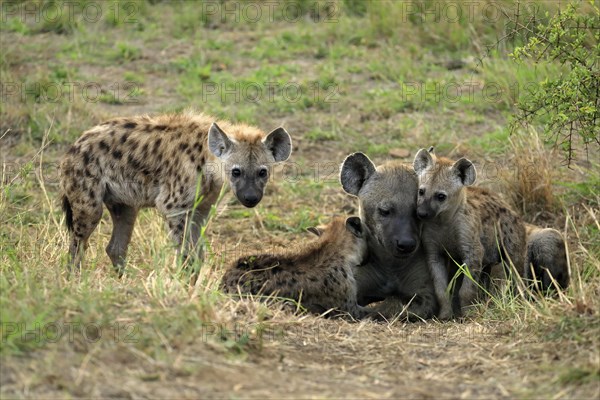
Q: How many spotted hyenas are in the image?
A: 4